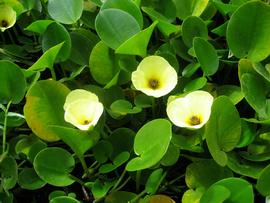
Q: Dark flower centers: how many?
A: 4